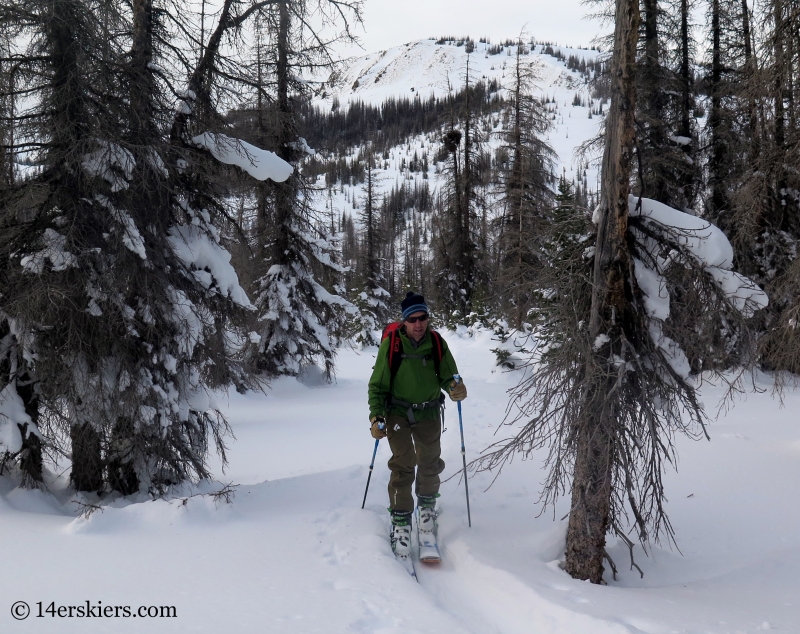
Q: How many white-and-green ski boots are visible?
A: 2